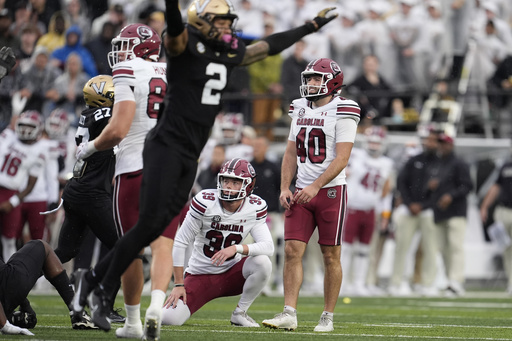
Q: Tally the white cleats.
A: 5